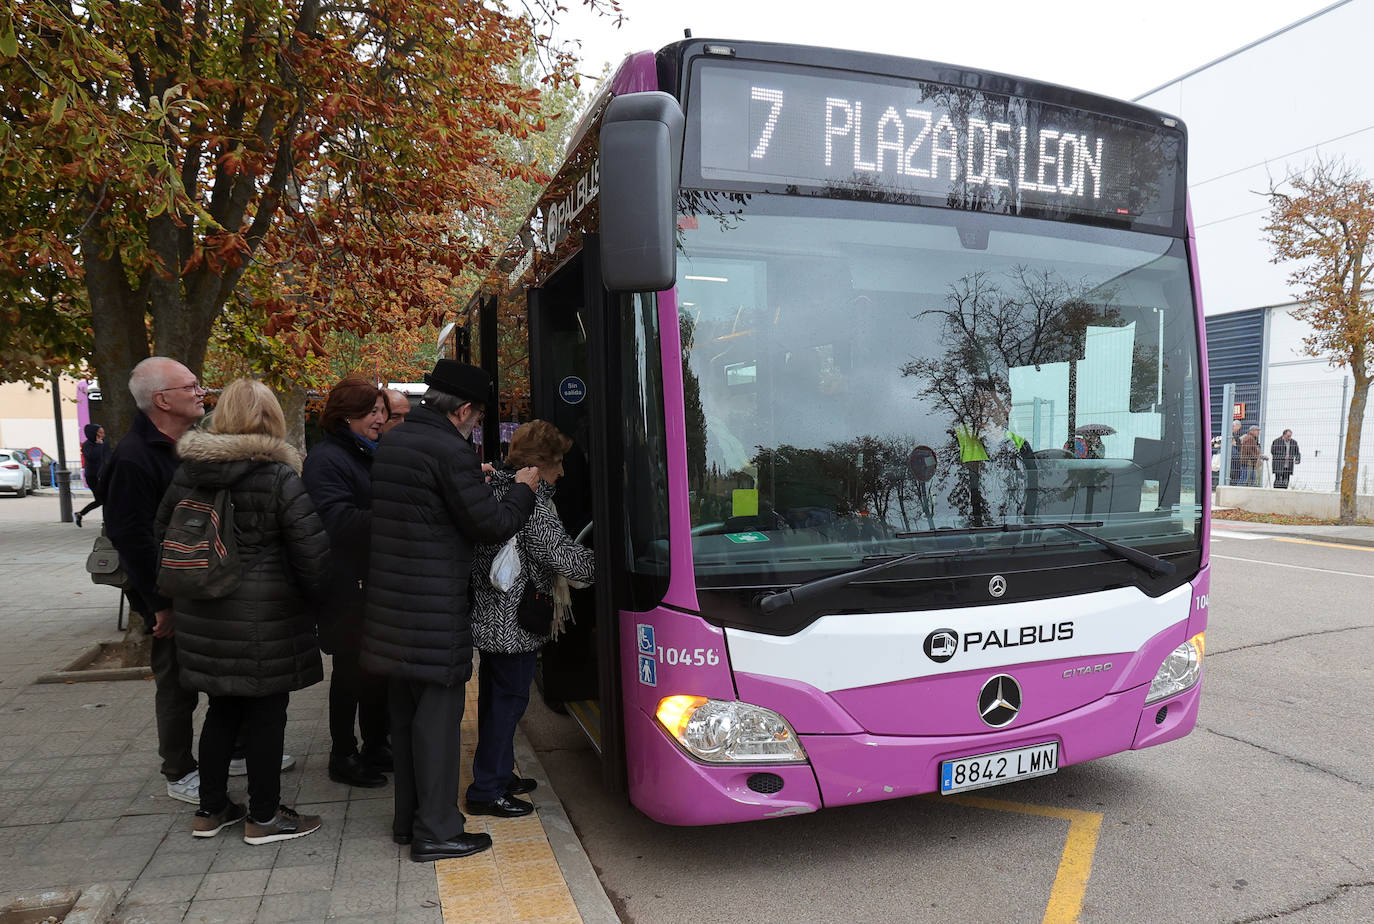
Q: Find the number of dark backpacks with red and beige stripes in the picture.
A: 1